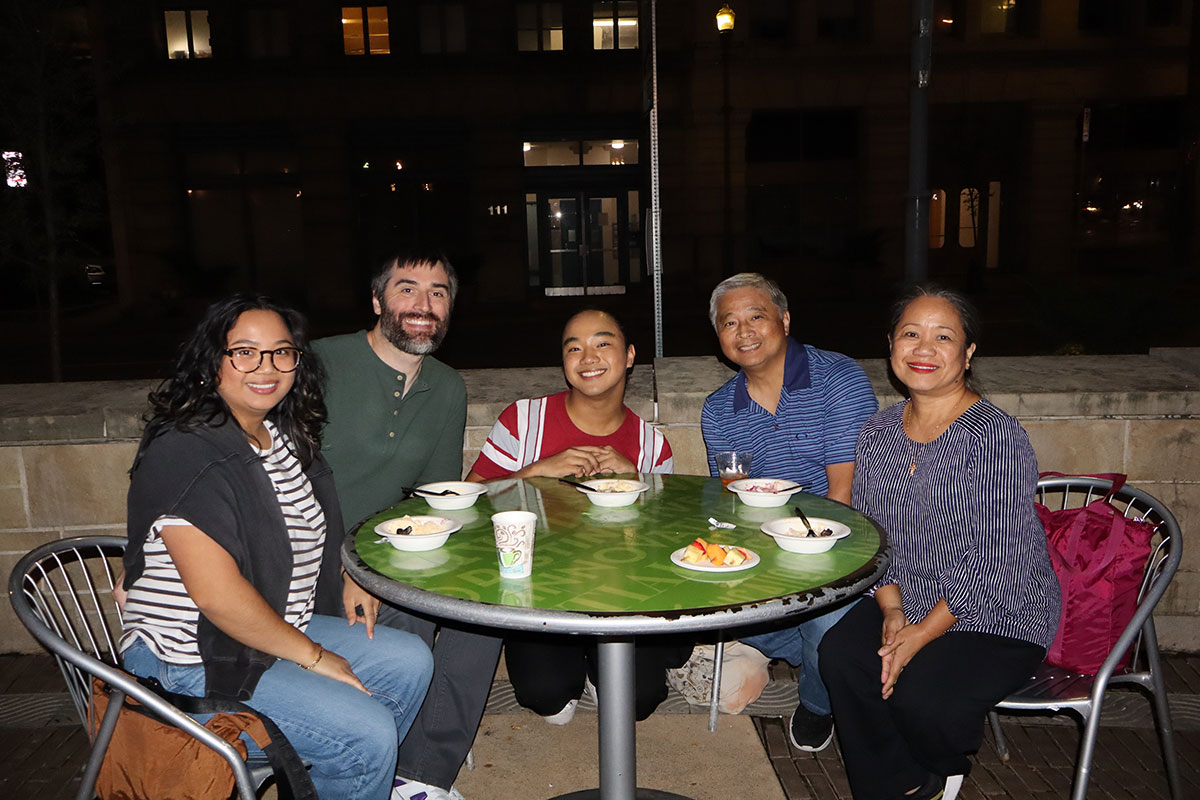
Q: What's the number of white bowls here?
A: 5